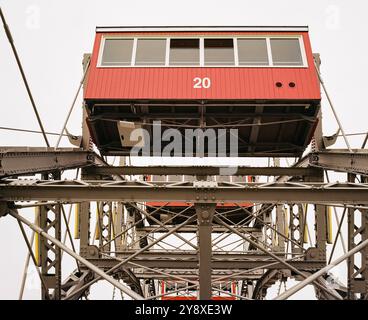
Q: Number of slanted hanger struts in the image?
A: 2